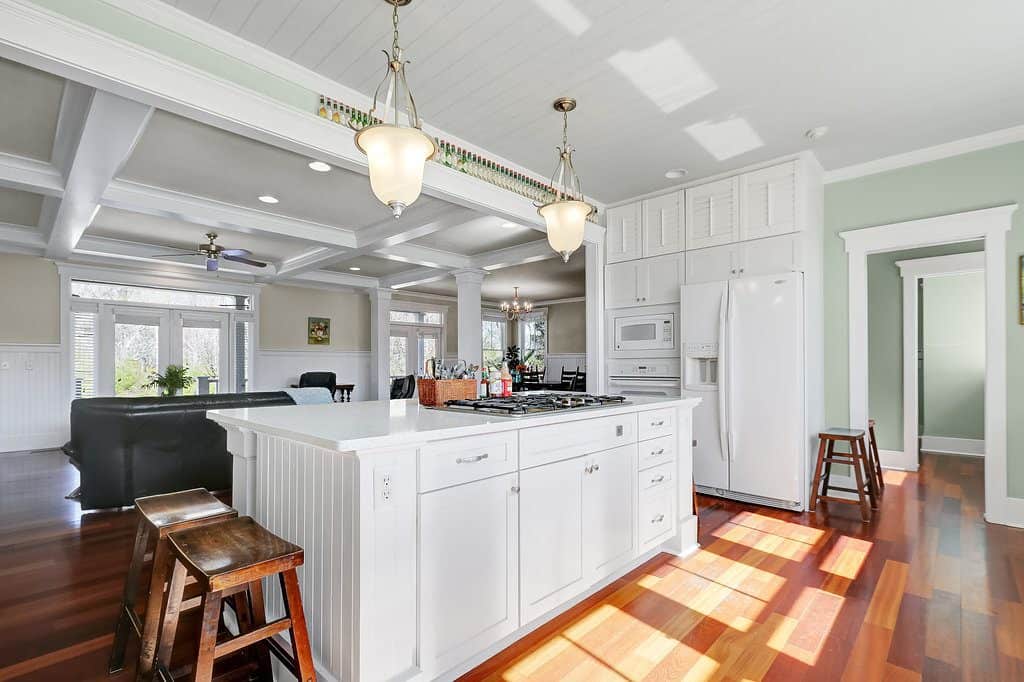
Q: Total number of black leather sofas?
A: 1